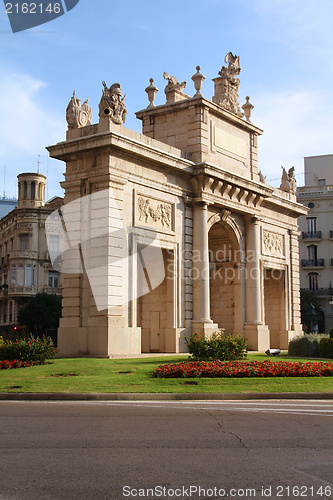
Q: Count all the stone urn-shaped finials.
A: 3